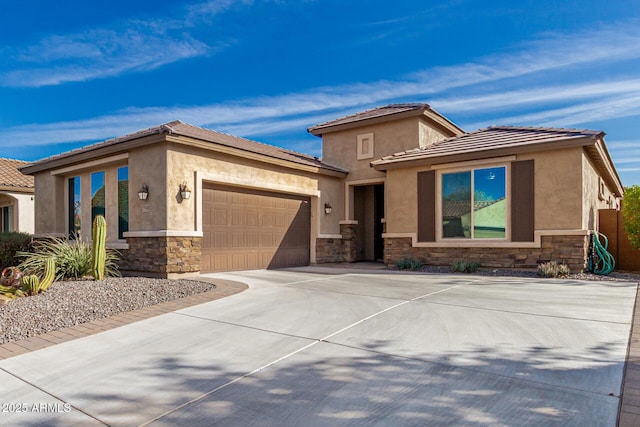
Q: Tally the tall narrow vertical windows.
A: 3